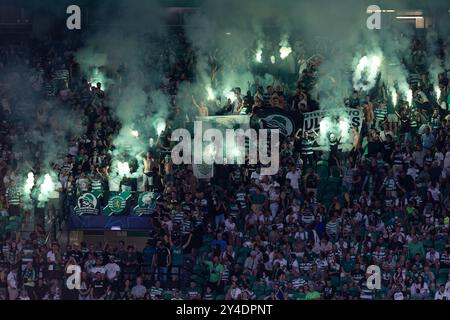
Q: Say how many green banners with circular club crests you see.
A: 3